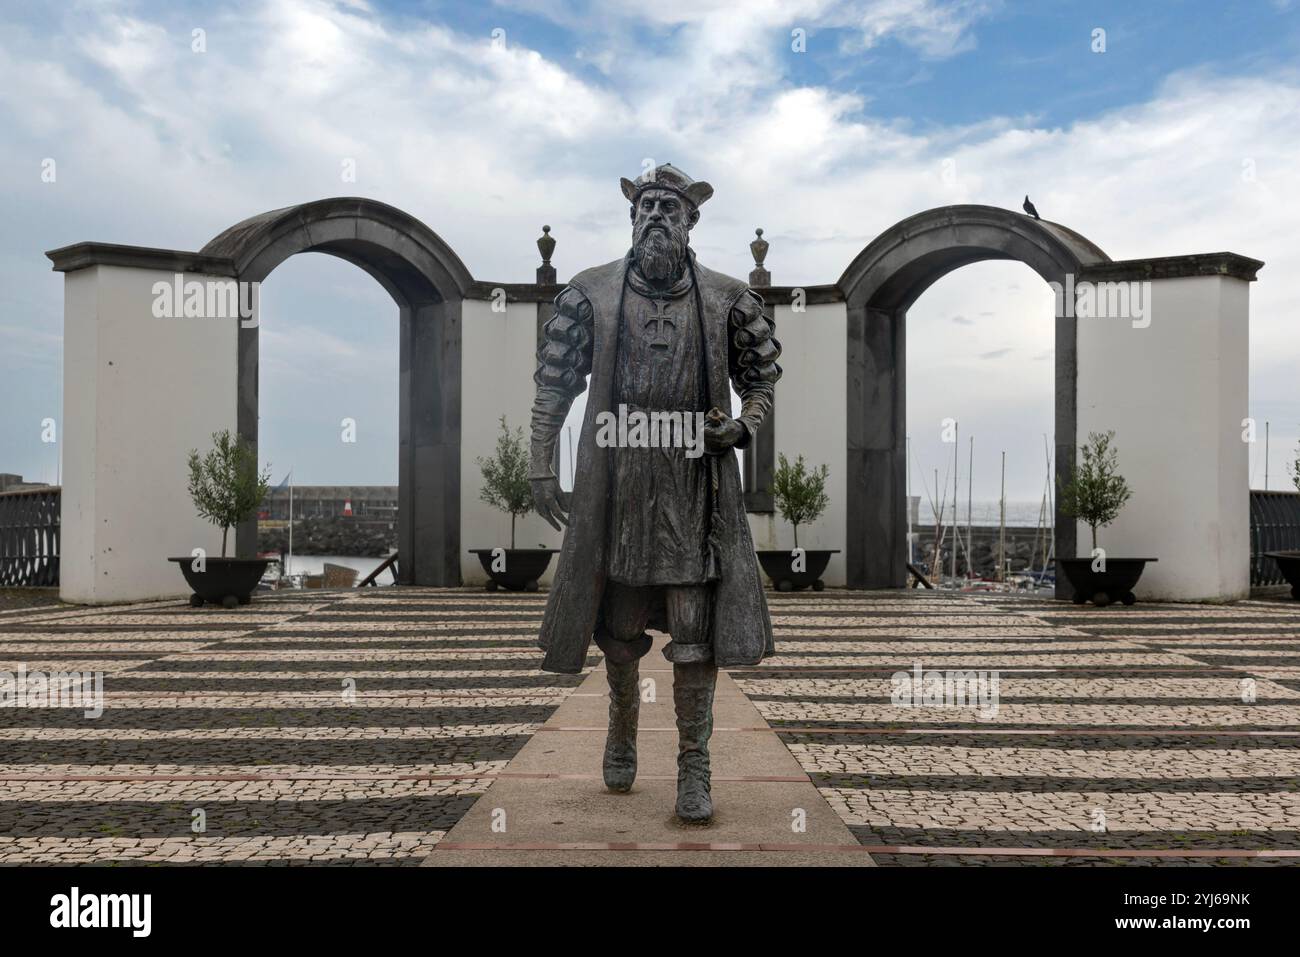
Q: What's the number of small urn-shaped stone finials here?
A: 2